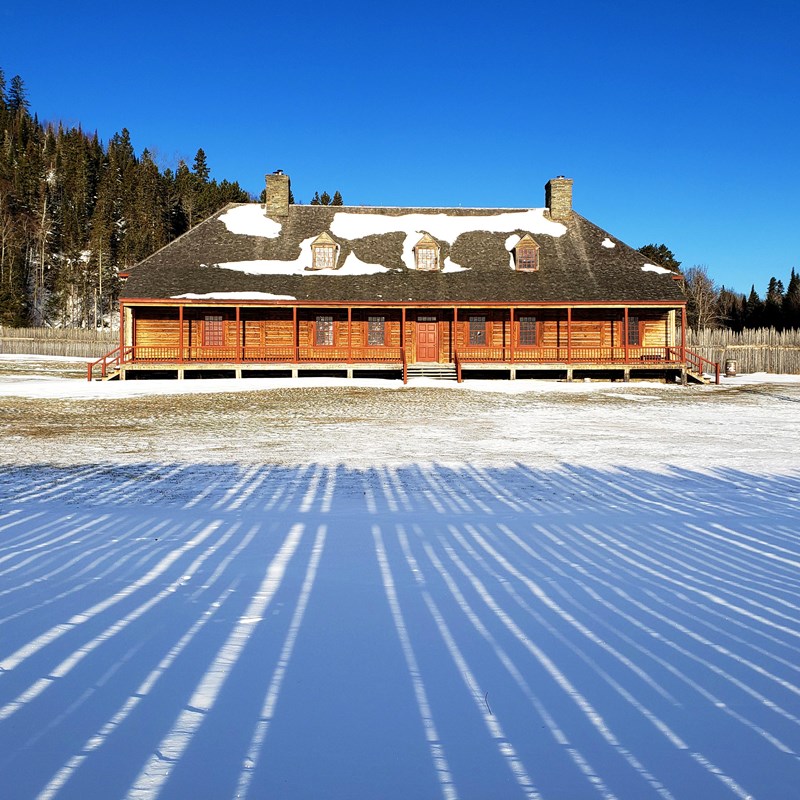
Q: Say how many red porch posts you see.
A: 11